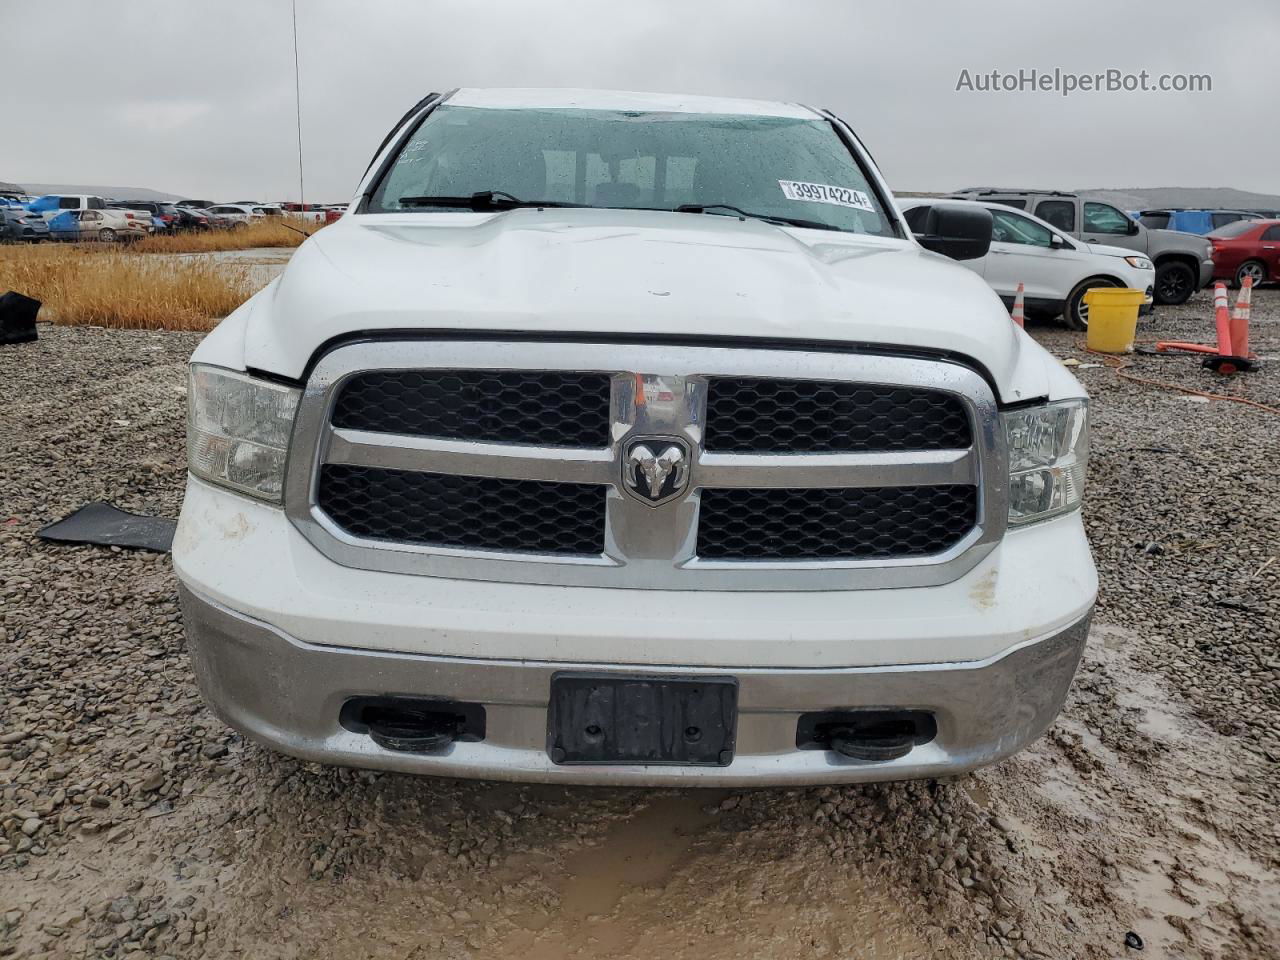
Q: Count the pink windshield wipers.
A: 0